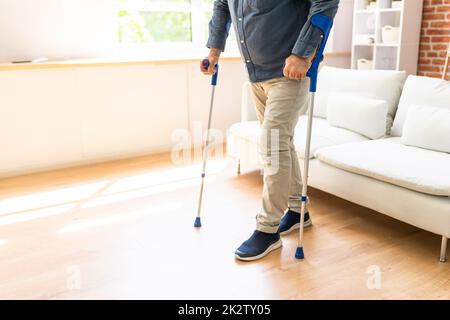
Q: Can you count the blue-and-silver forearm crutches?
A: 2